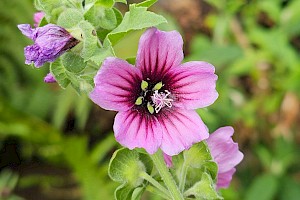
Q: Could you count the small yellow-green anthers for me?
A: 4